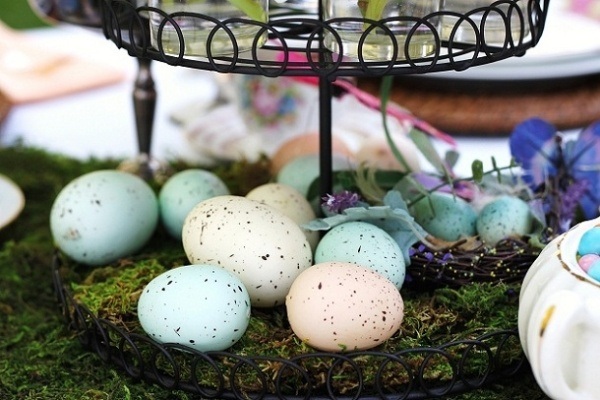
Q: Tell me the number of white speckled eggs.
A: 2